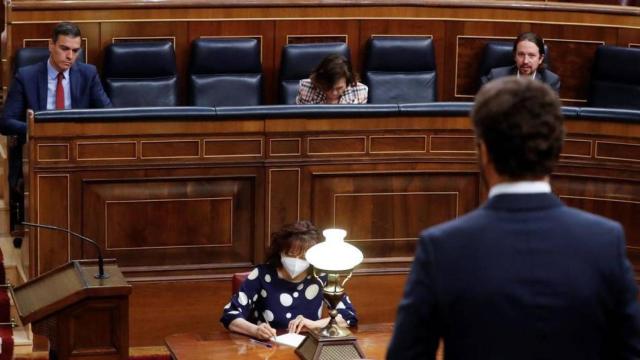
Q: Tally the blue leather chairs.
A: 7